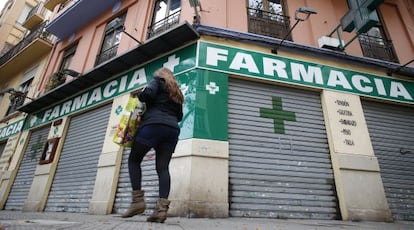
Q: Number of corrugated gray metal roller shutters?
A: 5